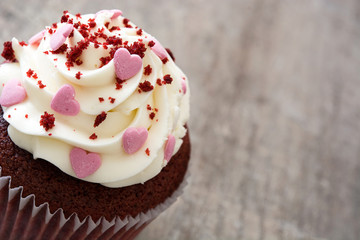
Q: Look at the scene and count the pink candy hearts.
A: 11